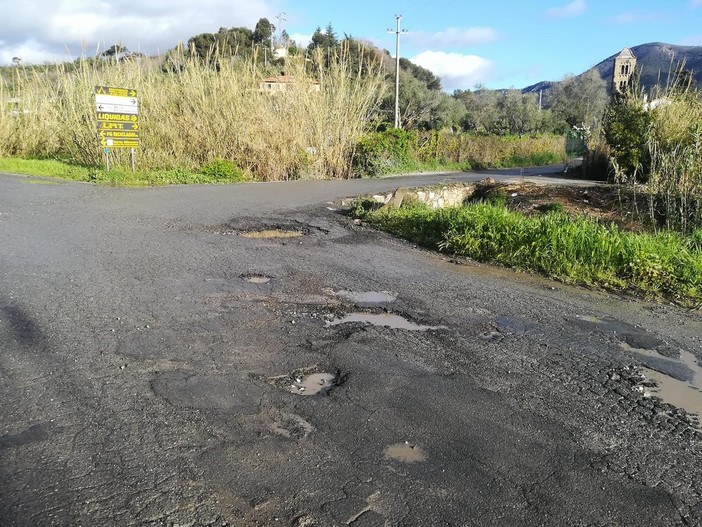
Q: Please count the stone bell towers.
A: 1